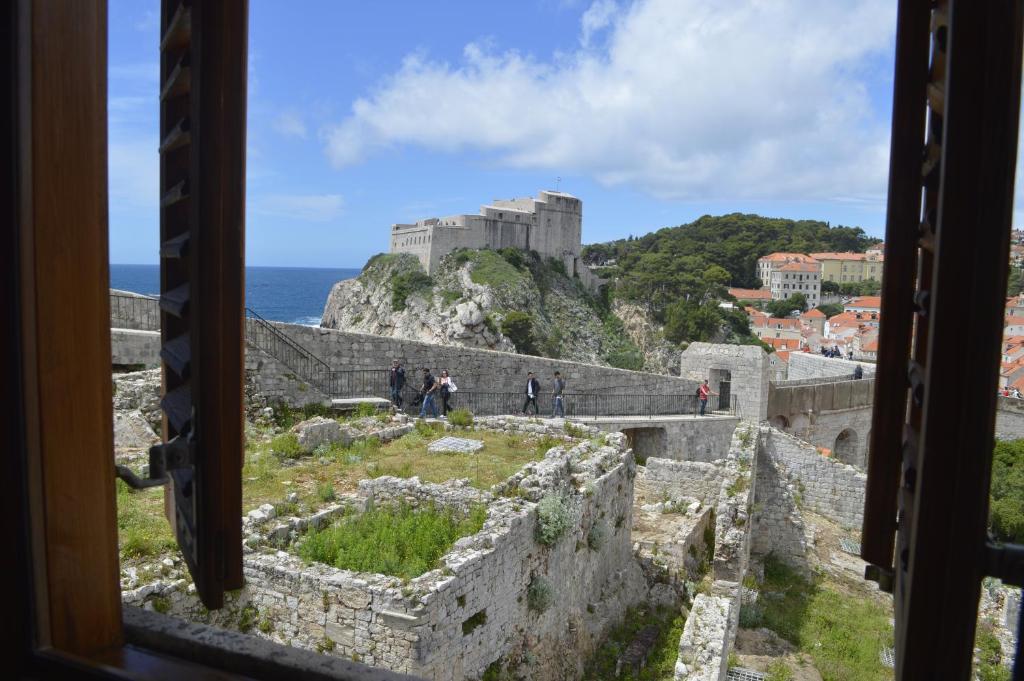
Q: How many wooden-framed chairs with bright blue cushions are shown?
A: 0